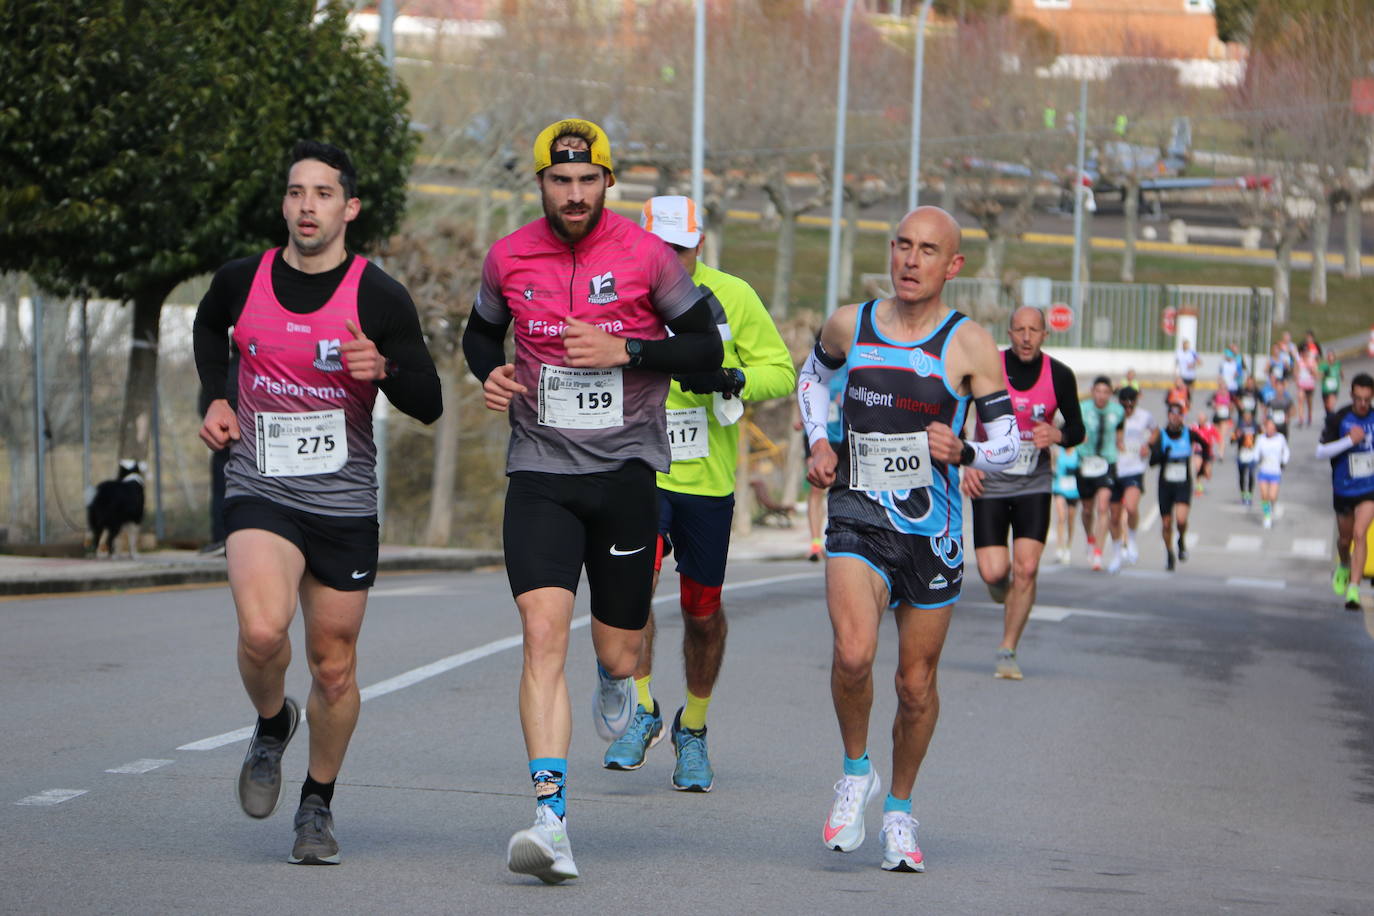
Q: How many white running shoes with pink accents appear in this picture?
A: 2